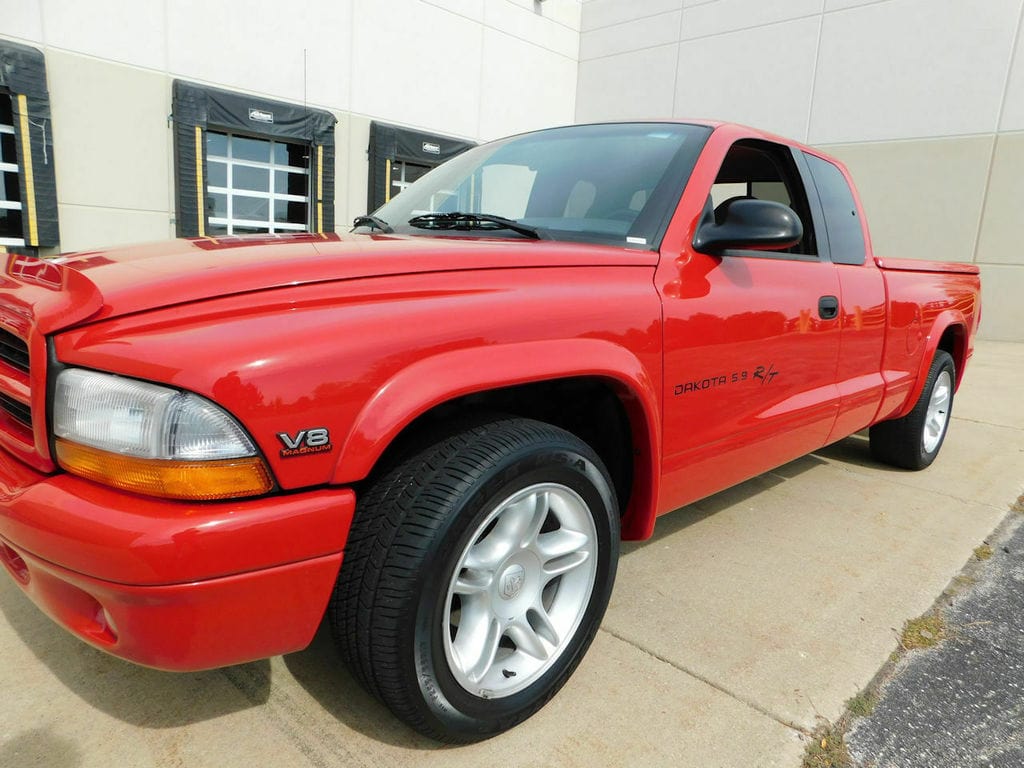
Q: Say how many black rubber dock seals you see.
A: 3